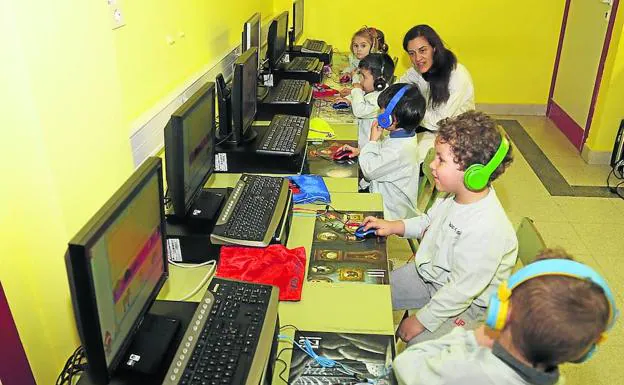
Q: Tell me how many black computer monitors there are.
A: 6